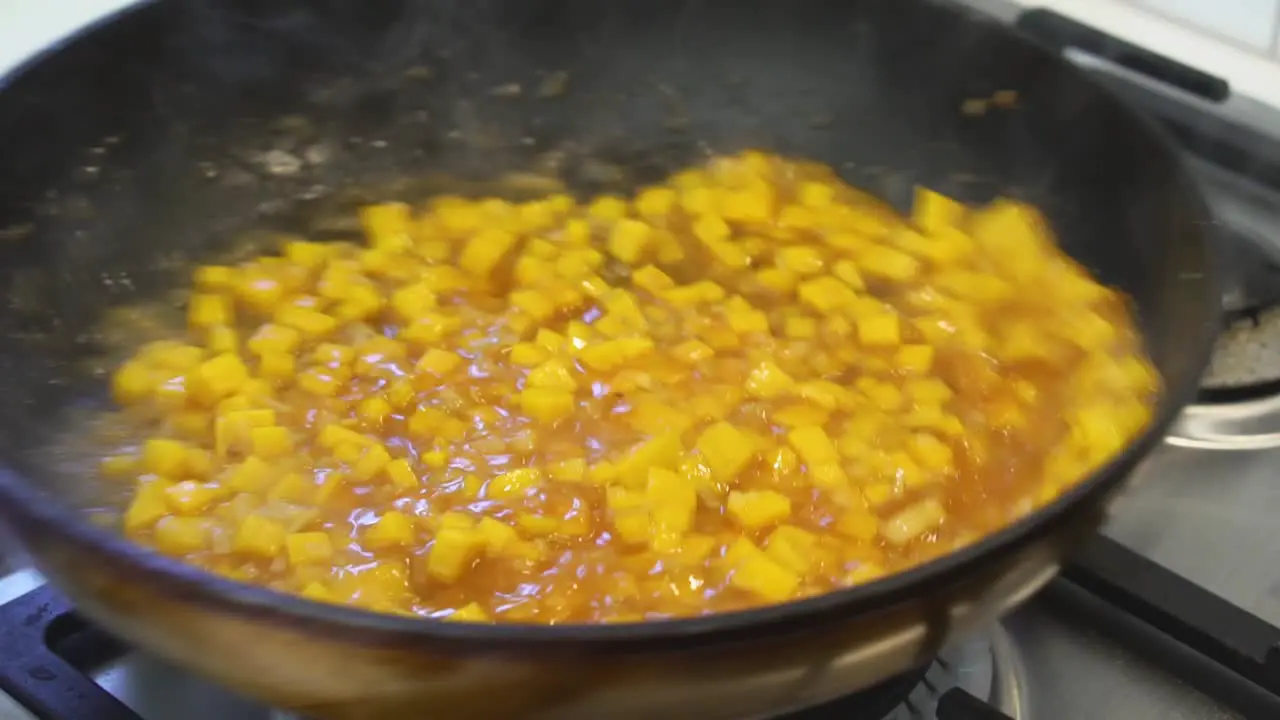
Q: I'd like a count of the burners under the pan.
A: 1